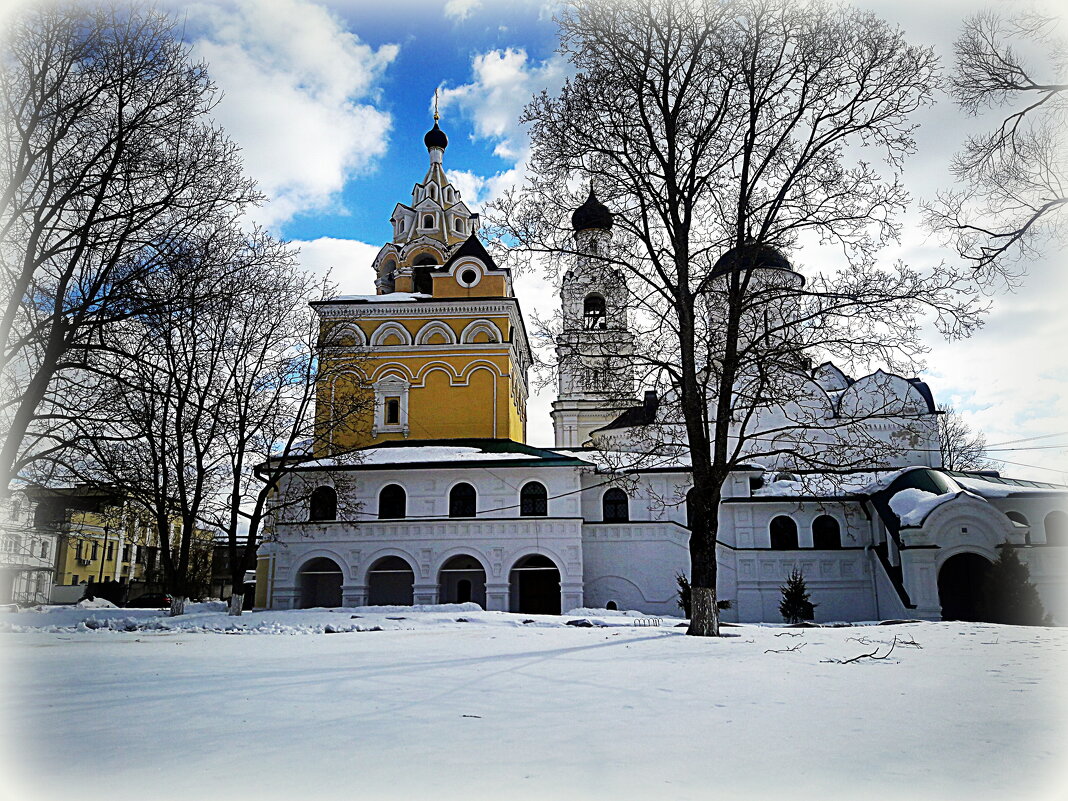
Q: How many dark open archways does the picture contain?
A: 5